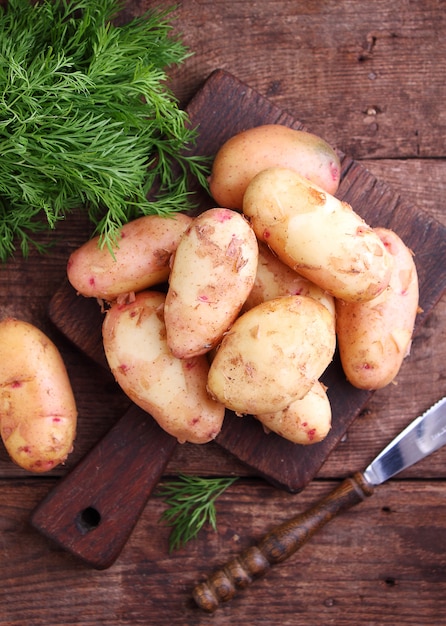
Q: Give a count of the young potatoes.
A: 10